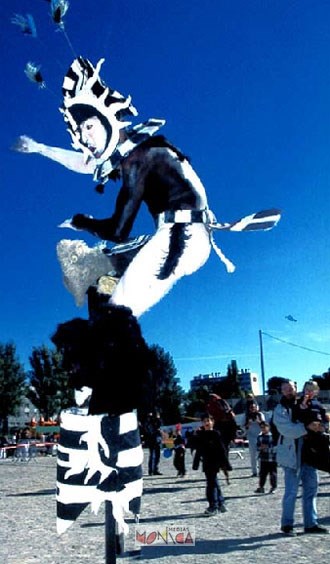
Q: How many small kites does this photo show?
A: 1